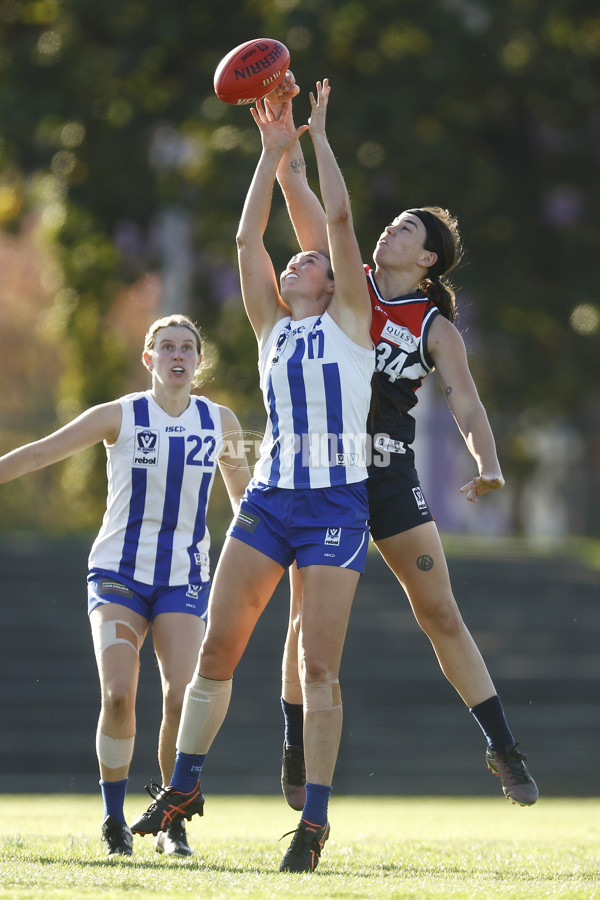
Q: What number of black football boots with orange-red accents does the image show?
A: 2